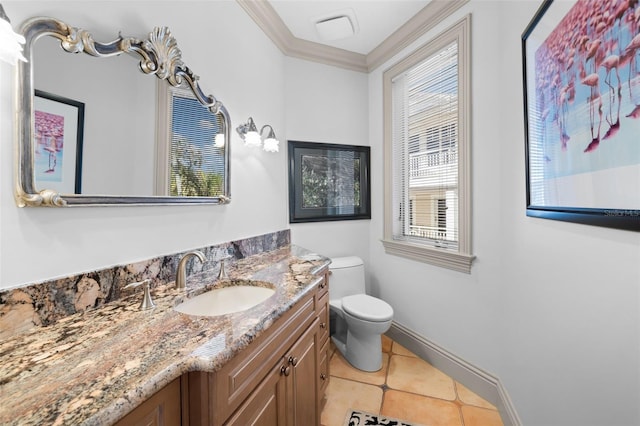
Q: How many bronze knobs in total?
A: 5